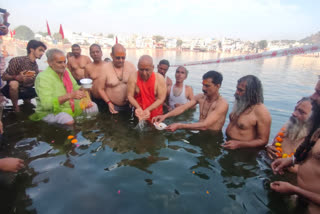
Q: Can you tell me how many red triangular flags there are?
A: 5